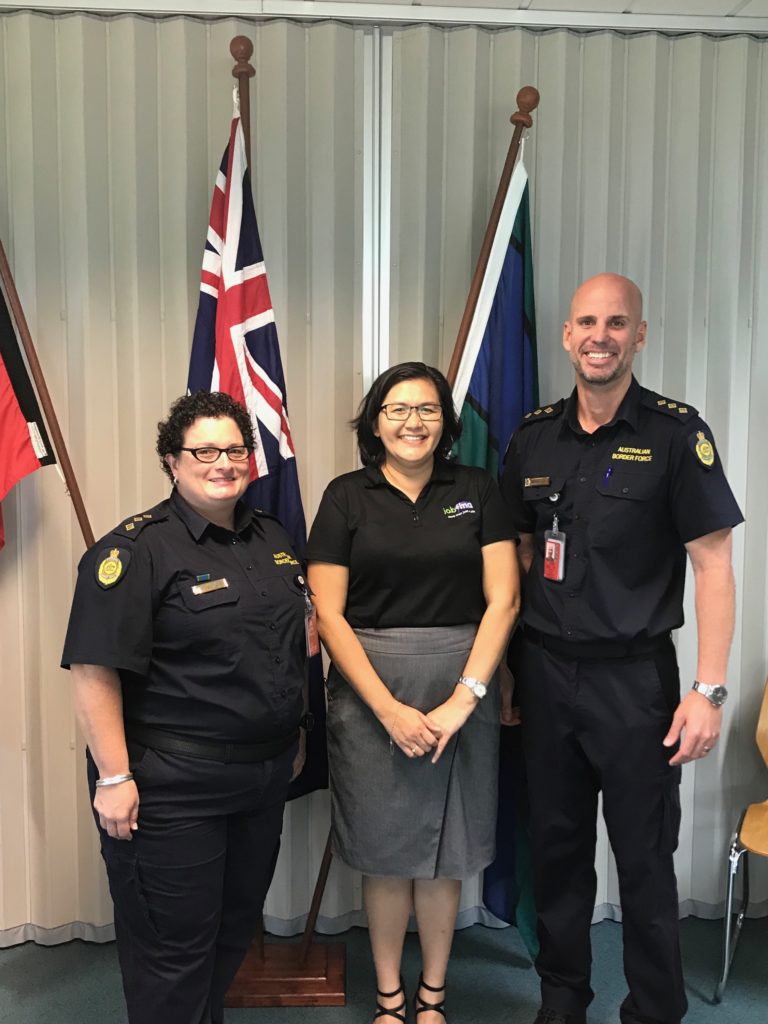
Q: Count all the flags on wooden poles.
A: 3